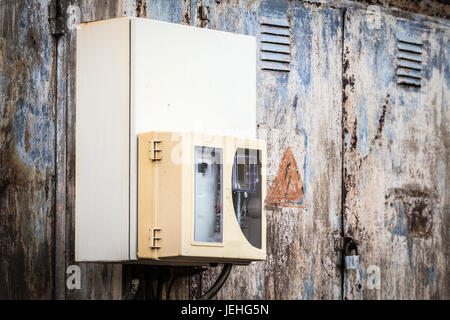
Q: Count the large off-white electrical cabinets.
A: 1